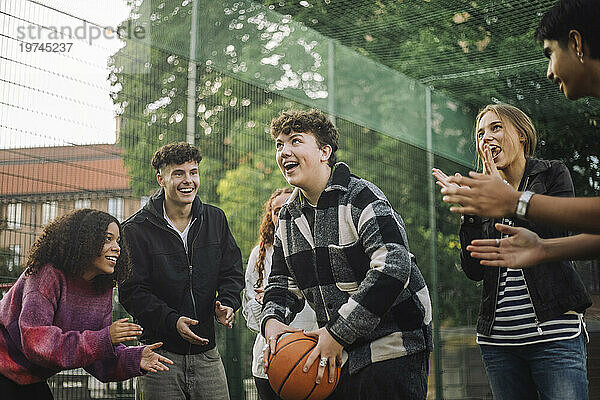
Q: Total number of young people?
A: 6